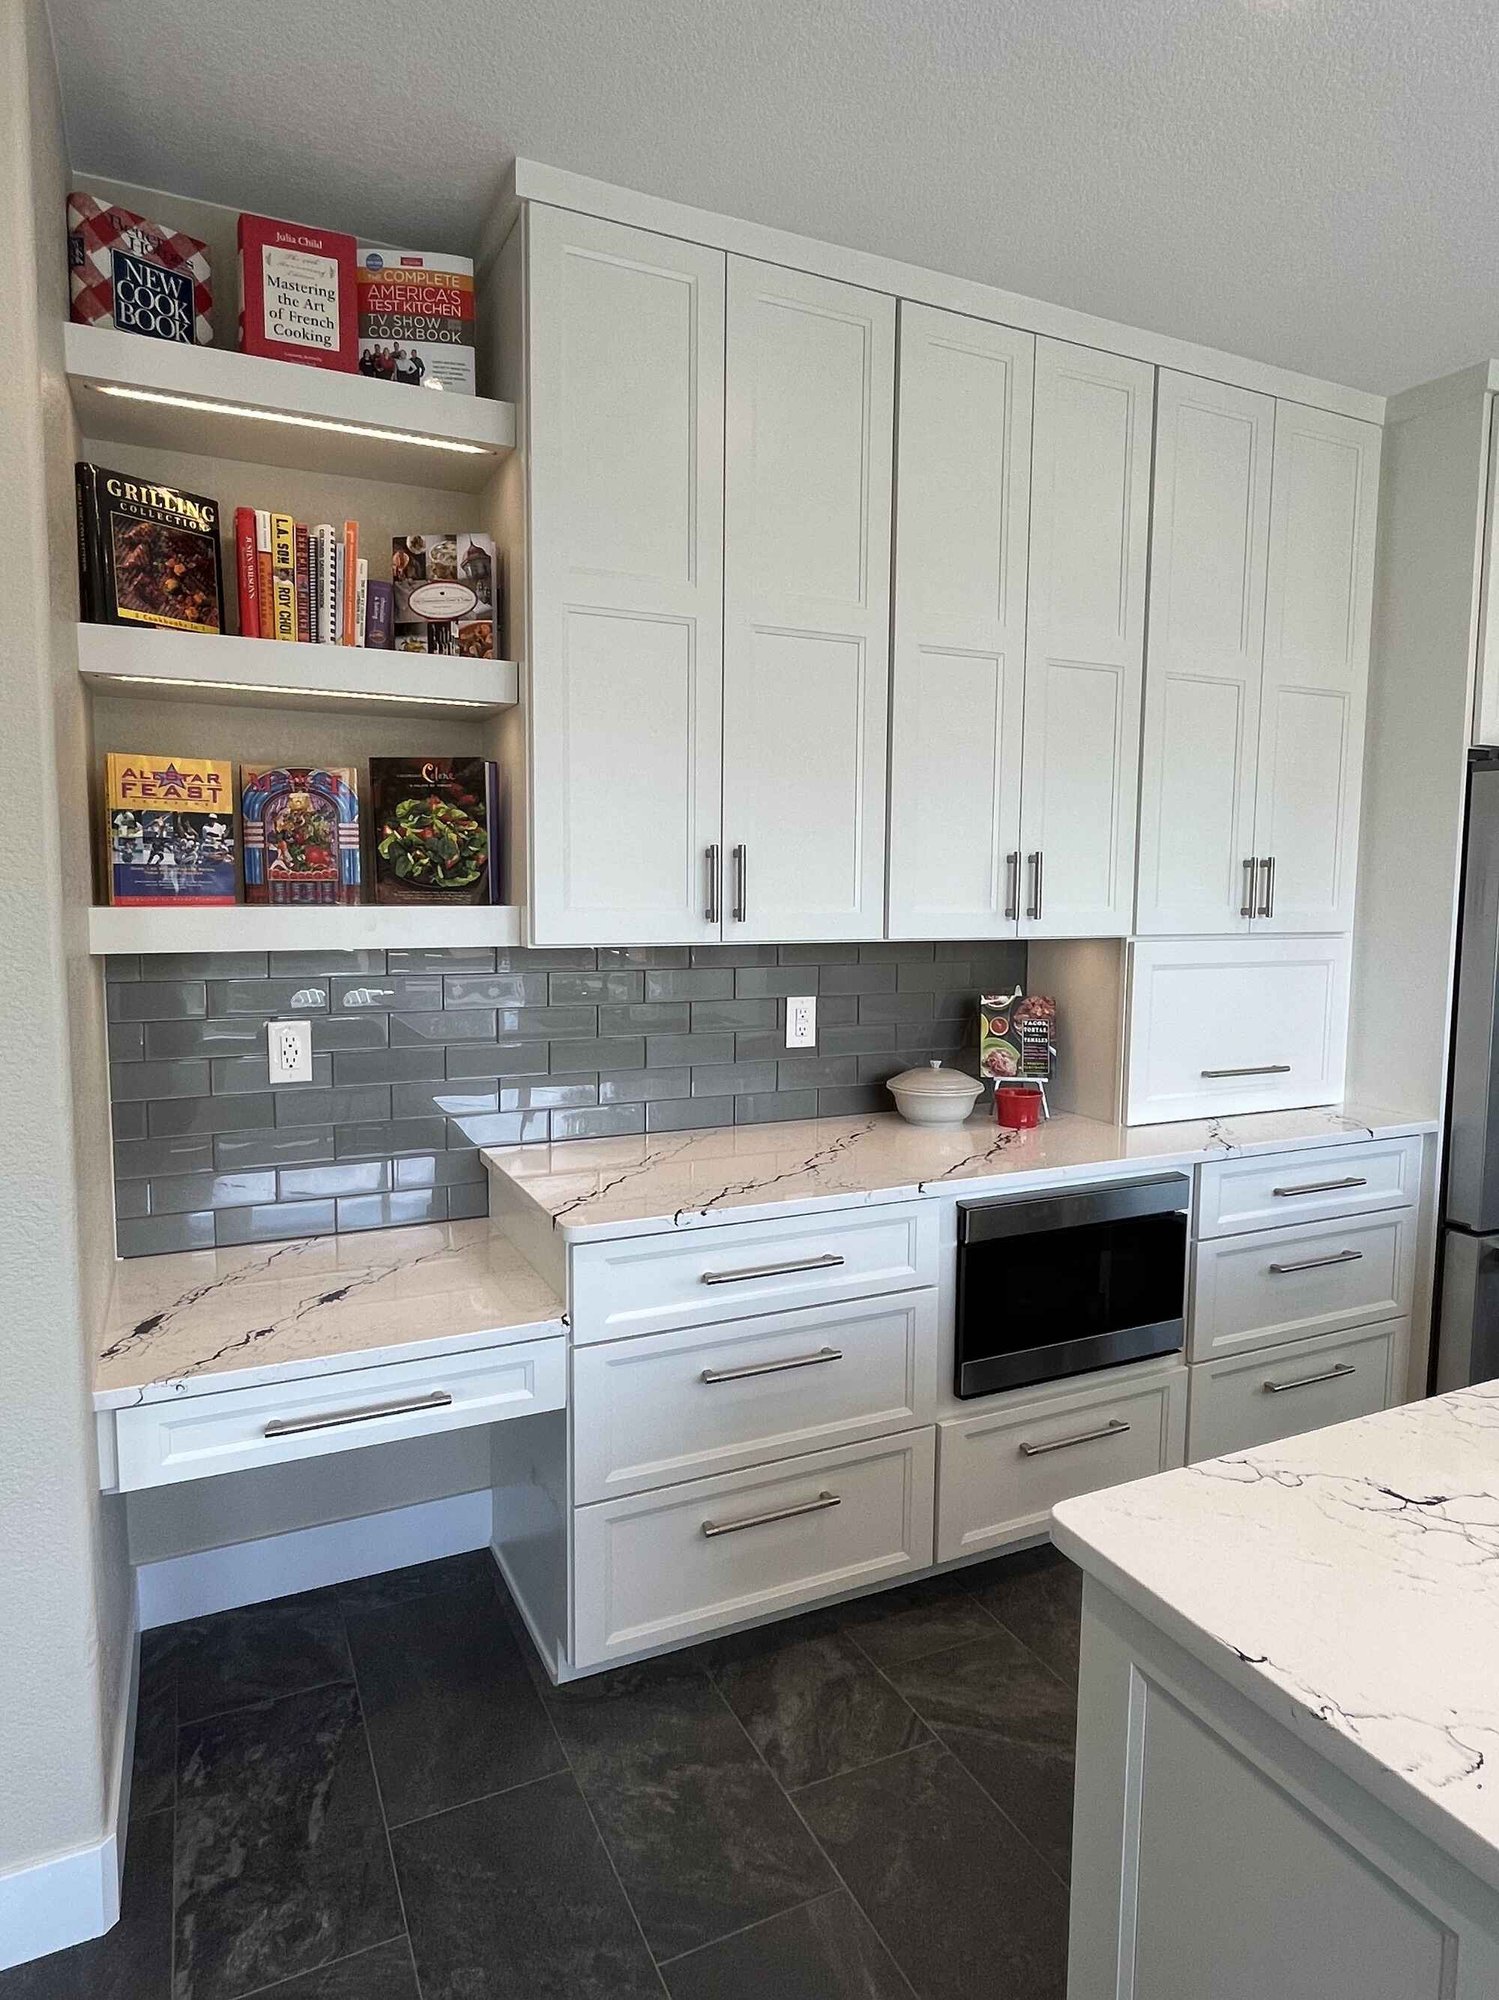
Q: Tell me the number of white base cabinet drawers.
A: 8